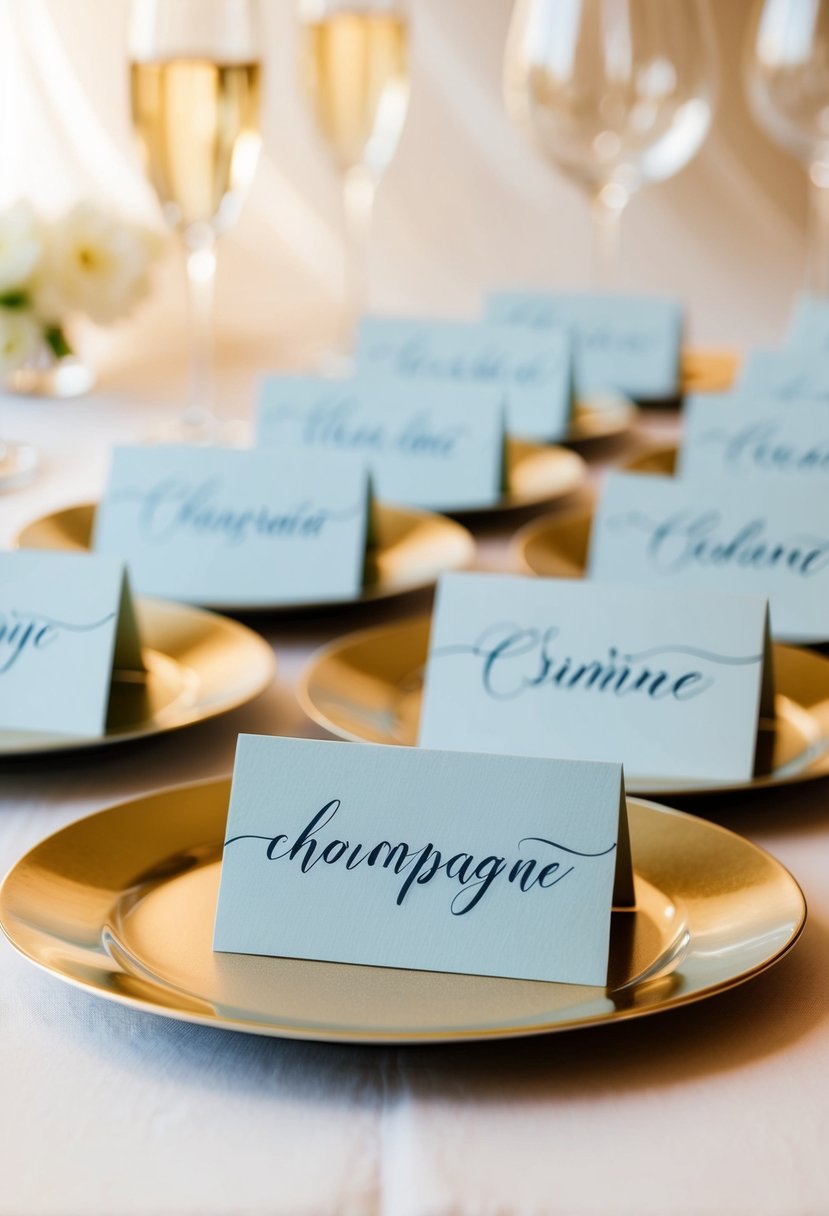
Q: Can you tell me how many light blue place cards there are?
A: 11